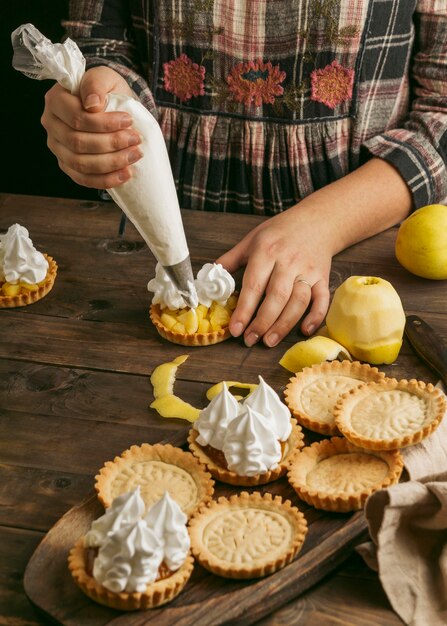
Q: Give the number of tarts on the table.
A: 9